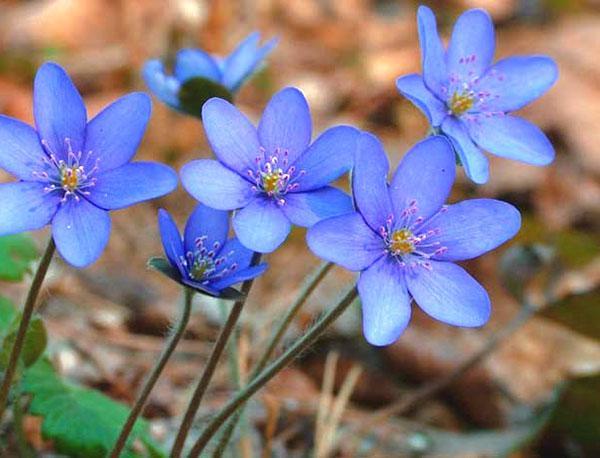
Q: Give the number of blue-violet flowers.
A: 6